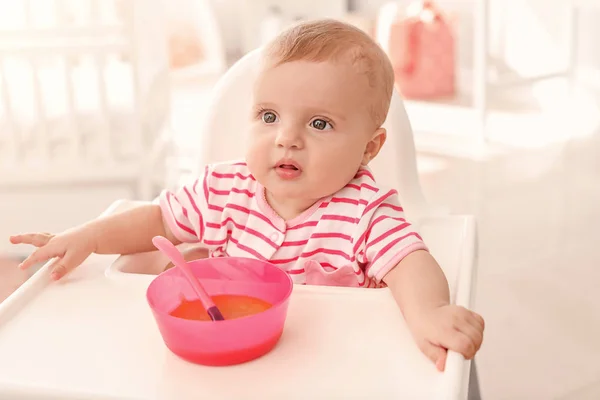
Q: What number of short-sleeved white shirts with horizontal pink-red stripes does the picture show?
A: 1